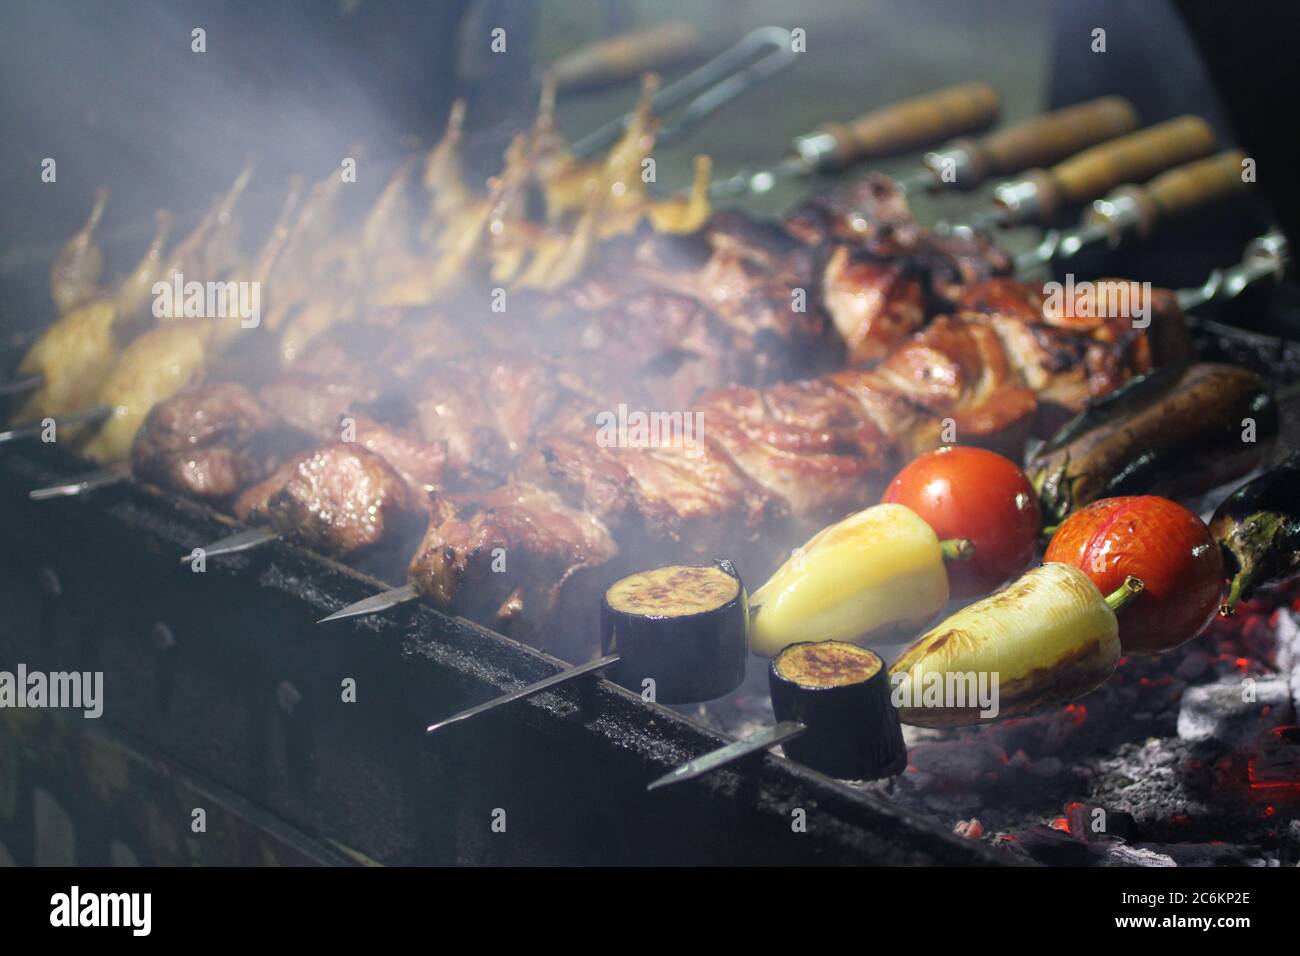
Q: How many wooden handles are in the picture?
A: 5